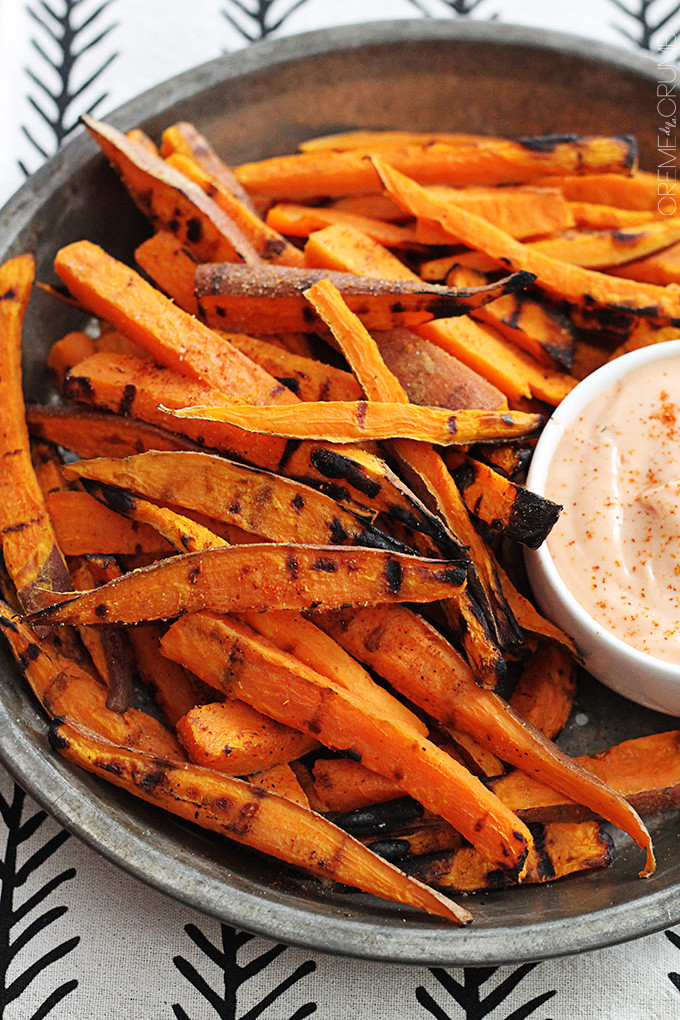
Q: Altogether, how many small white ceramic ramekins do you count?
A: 1